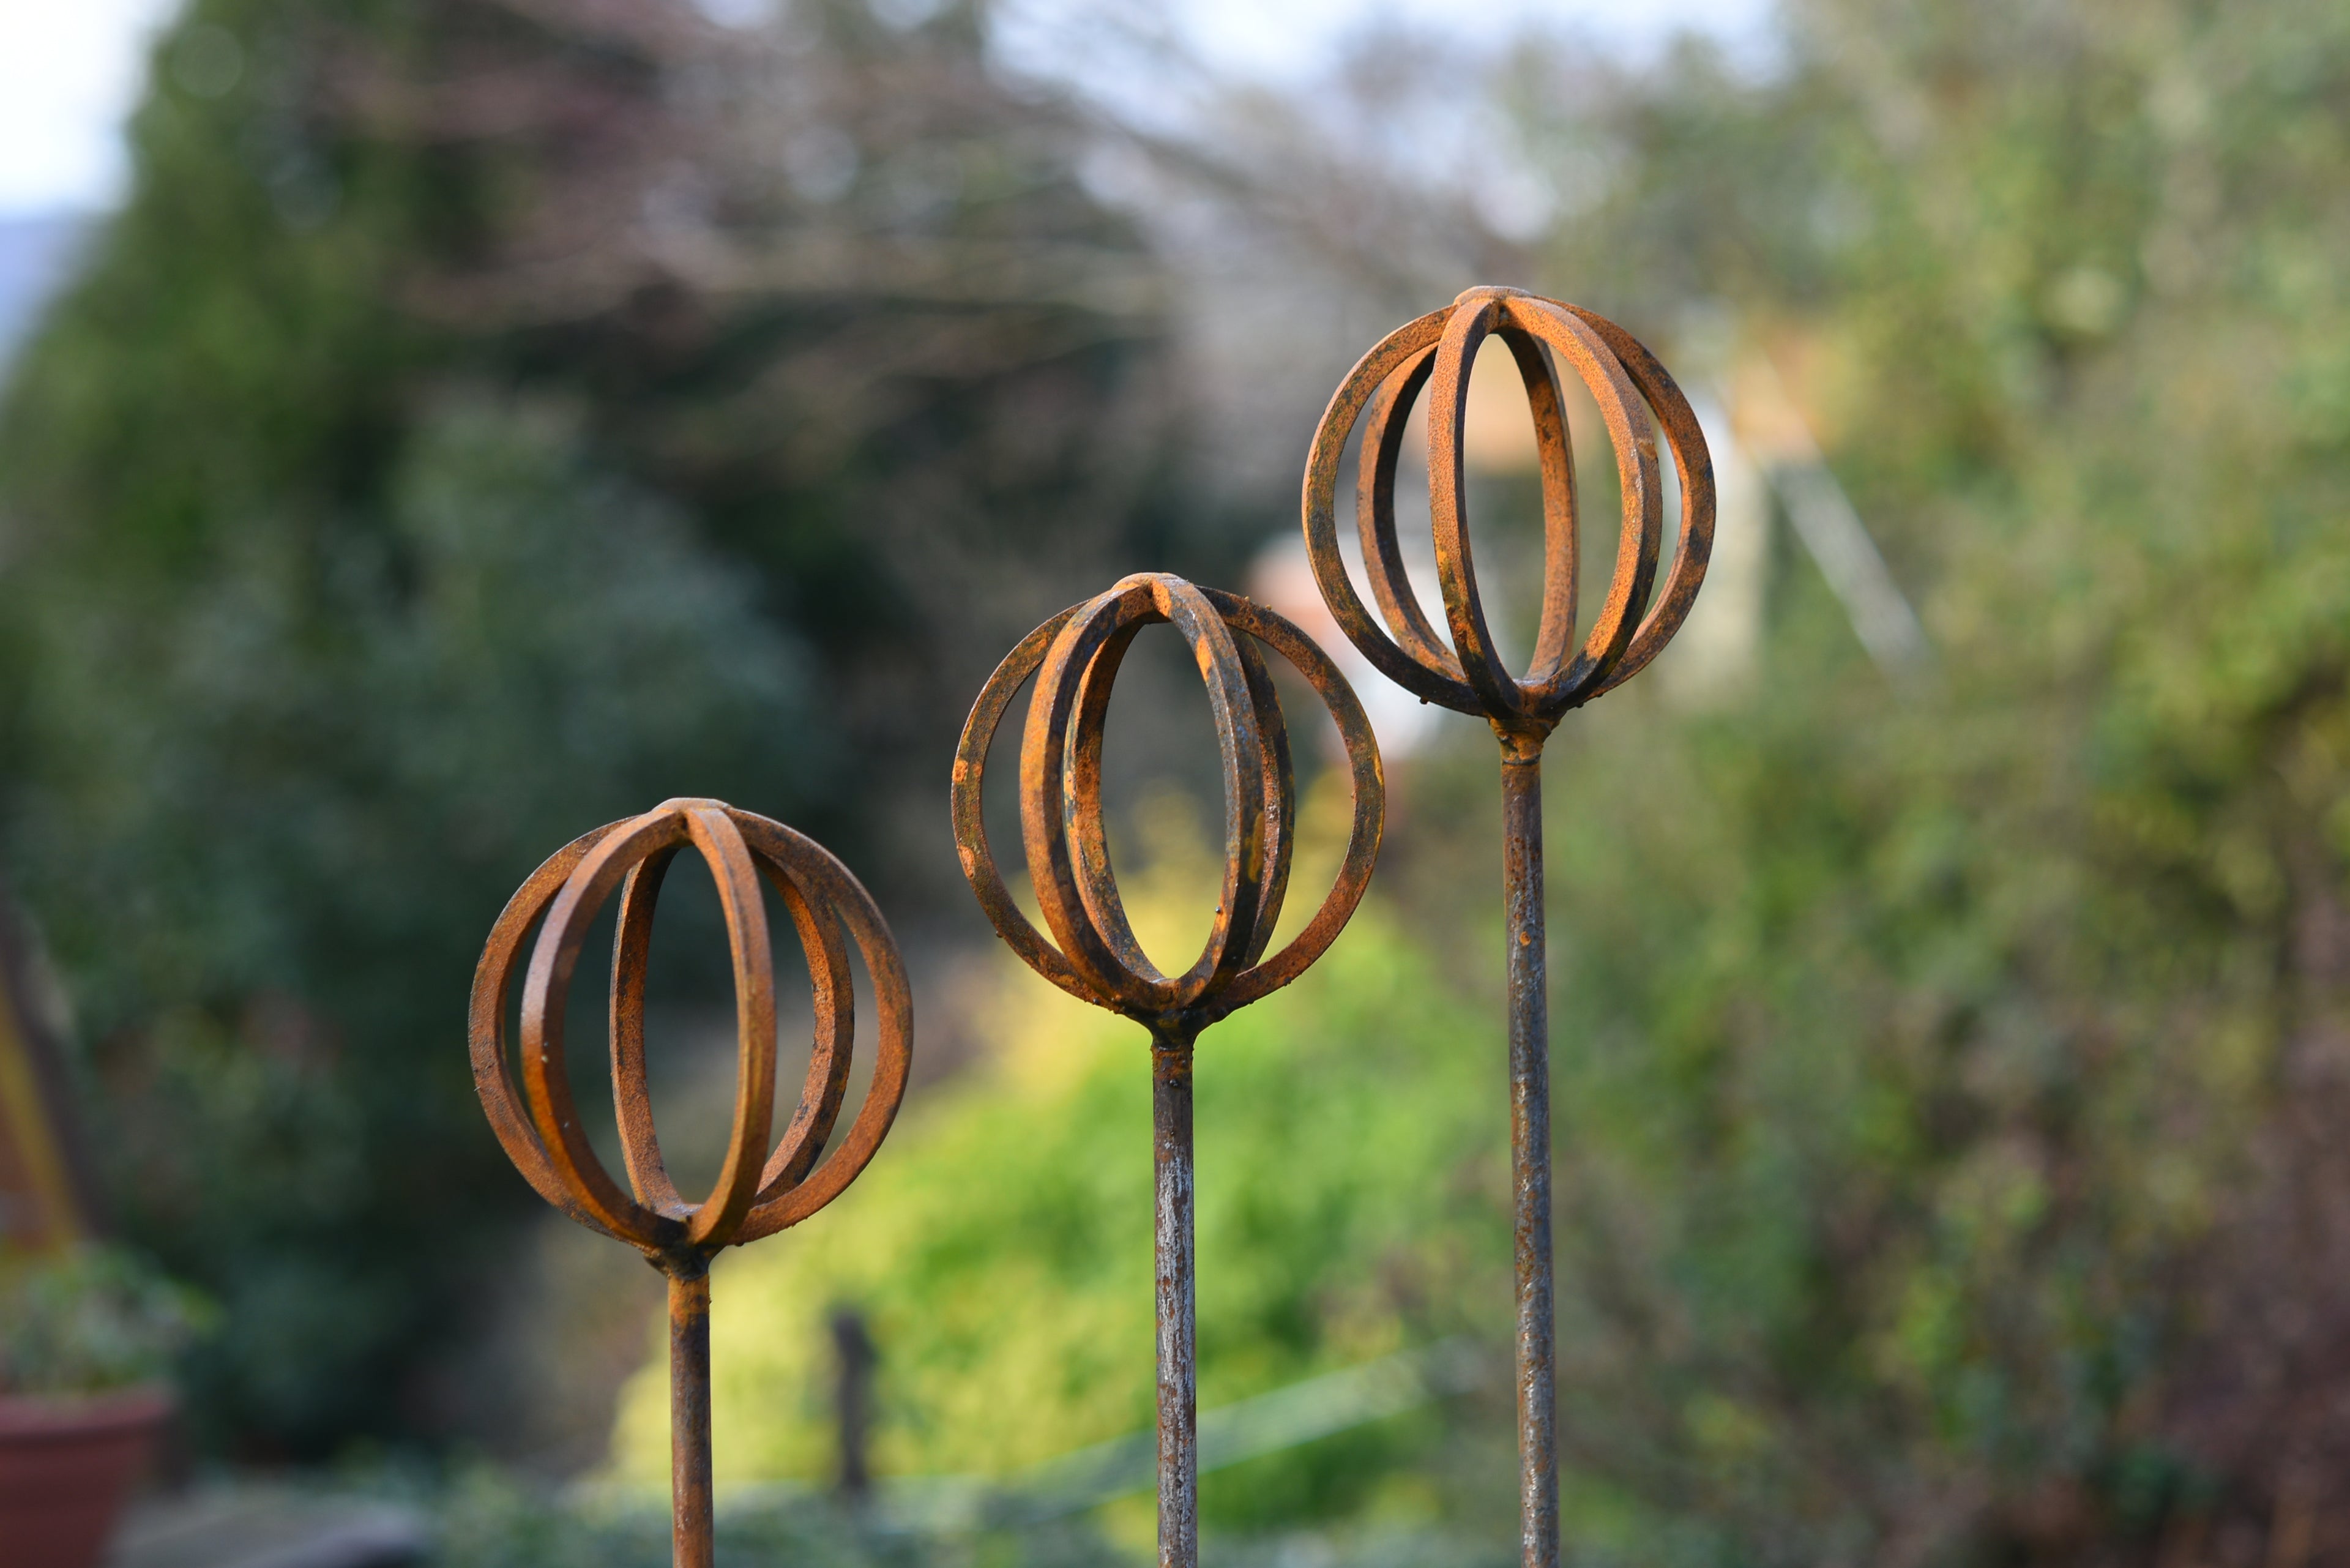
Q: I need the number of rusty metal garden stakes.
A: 3